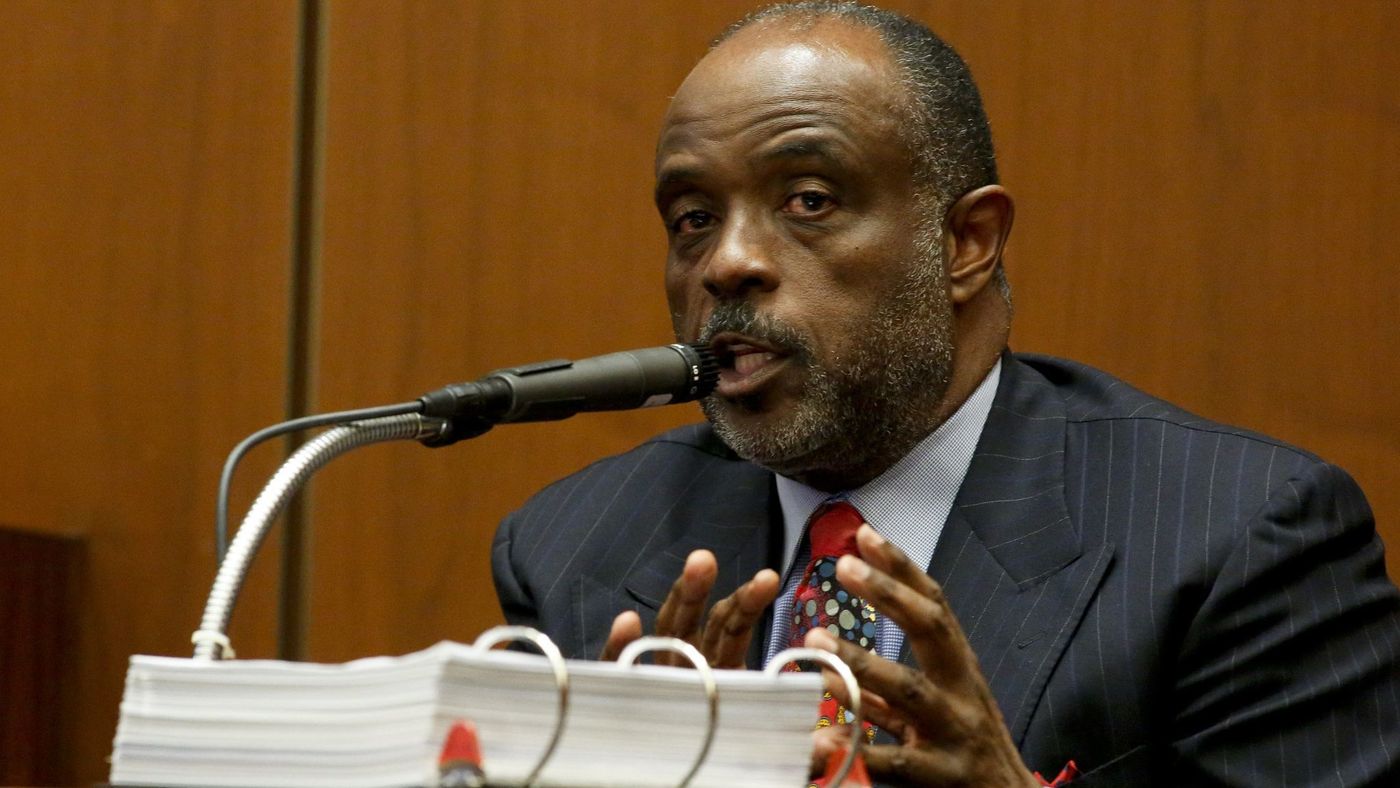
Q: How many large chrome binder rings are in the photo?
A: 3